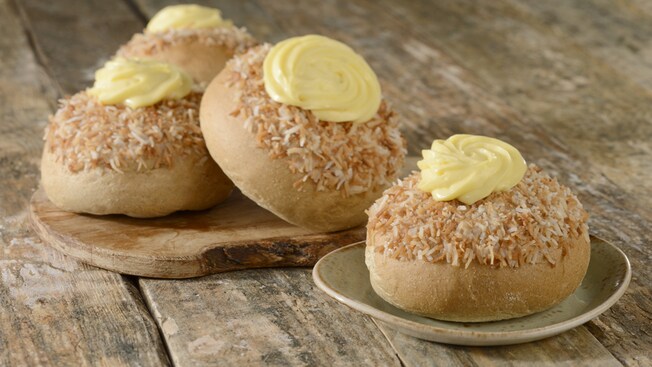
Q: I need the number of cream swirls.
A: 4